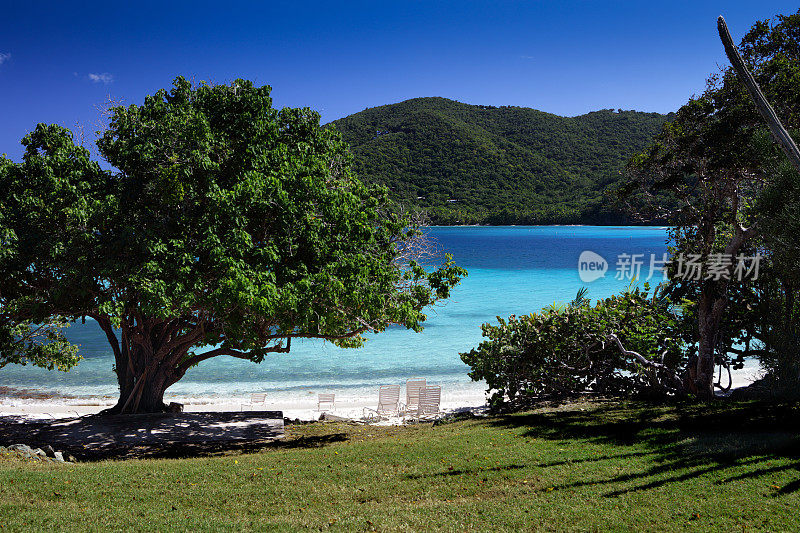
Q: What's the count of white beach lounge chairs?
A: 5